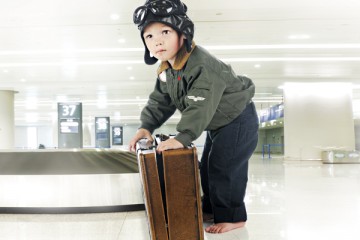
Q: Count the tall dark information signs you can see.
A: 3